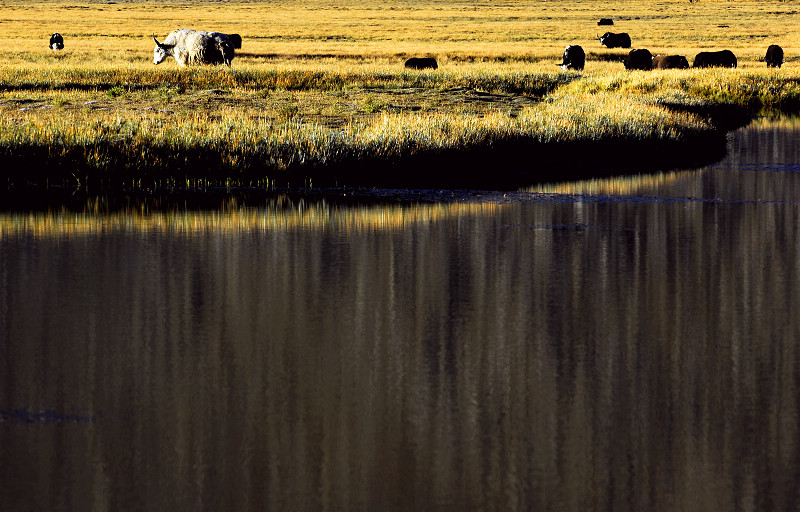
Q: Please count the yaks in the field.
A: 11